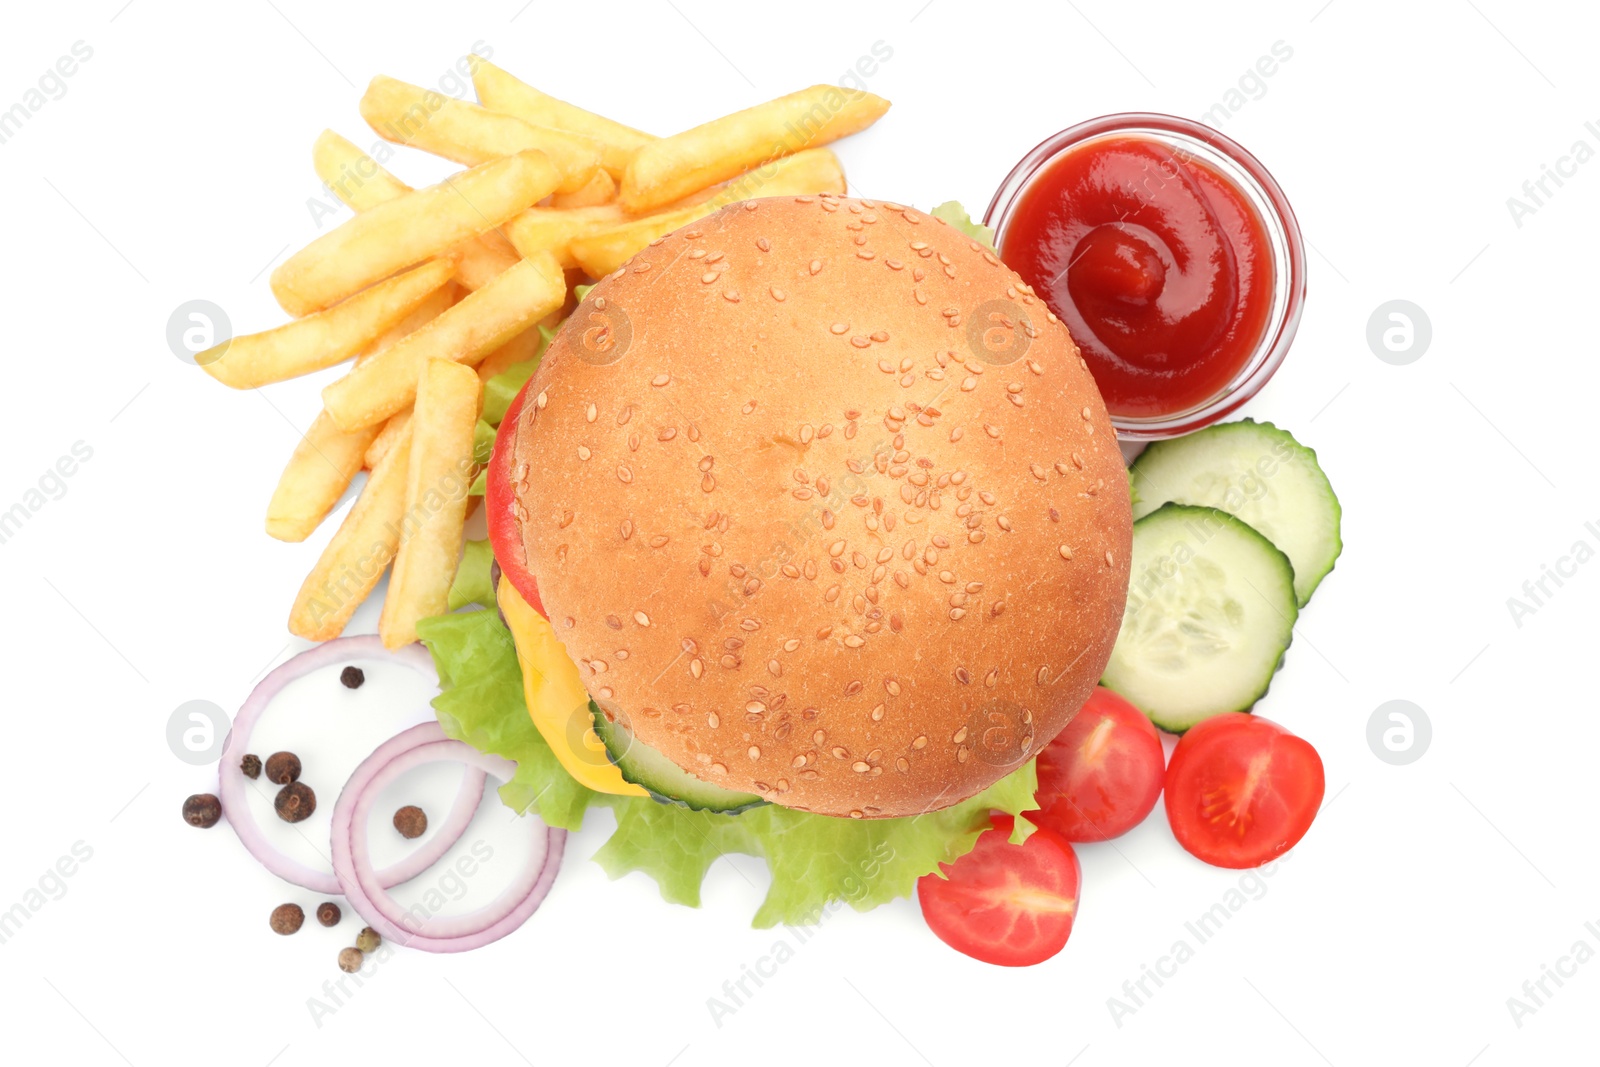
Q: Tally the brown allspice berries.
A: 6